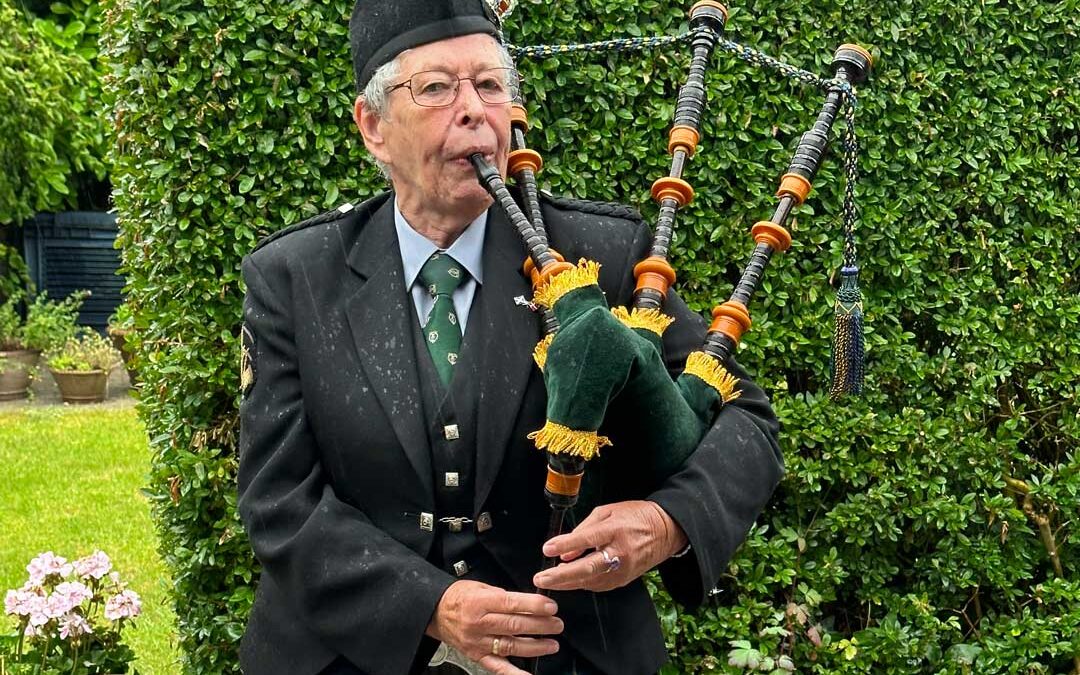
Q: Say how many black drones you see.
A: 3